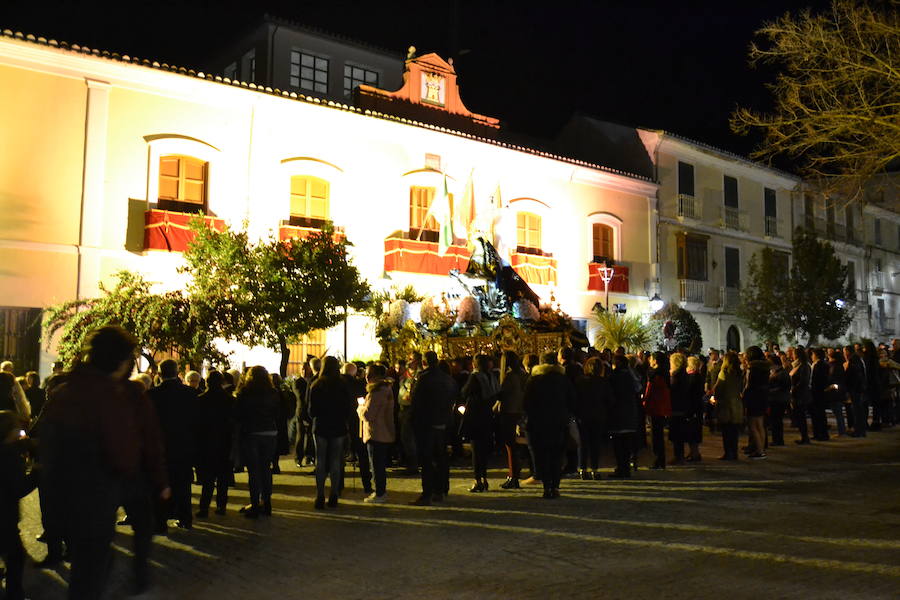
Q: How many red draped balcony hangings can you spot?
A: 5